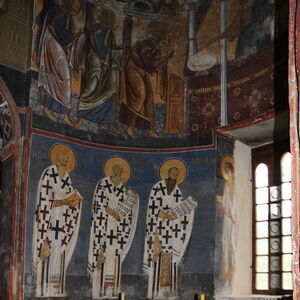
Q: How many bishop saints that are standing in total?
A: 3